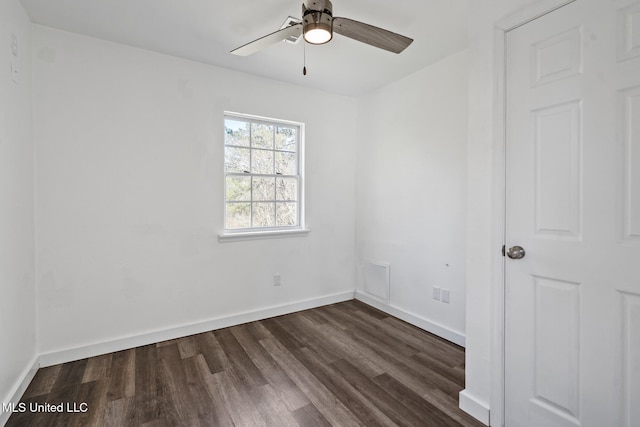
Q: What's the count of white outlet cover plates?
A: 3